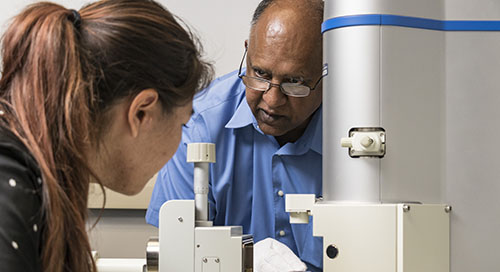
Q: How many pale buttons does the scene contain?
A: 2